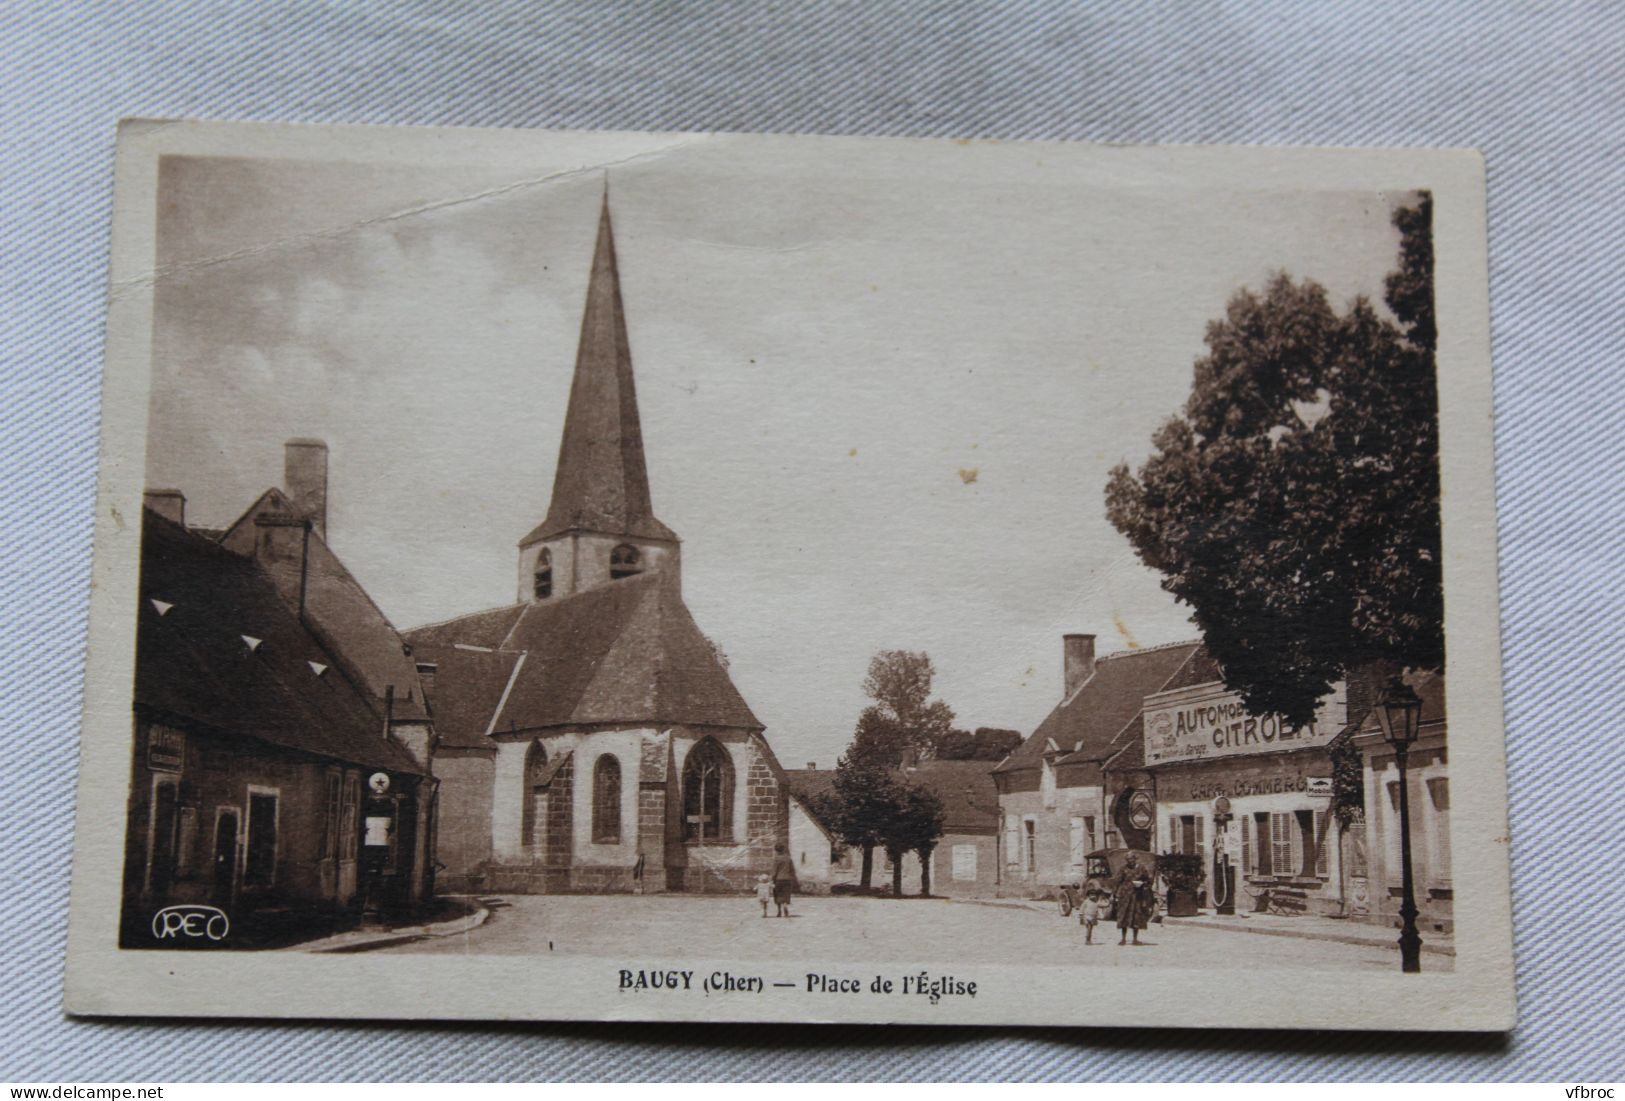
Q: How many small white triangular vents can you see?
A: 3